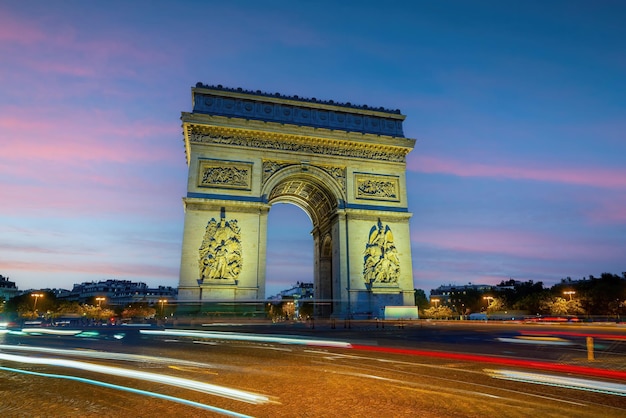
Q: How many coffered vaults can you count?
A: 1